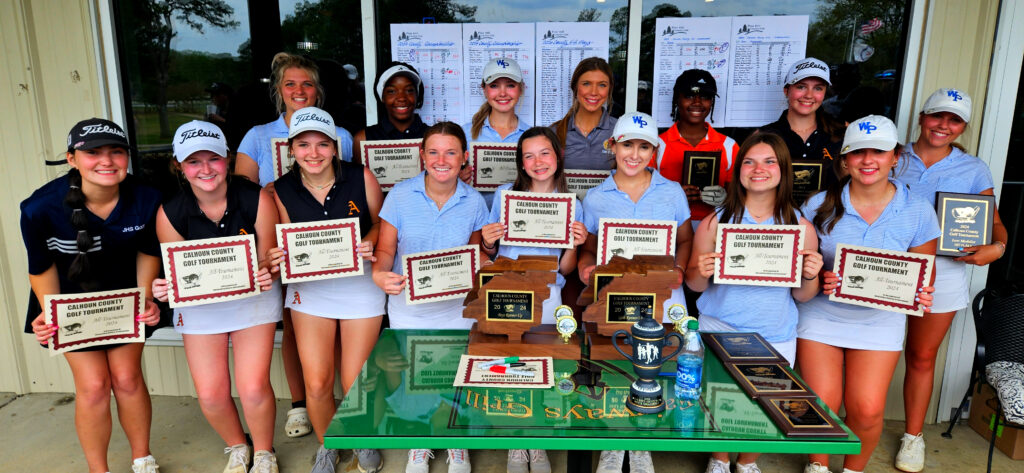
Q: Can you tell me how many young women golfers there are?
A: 15